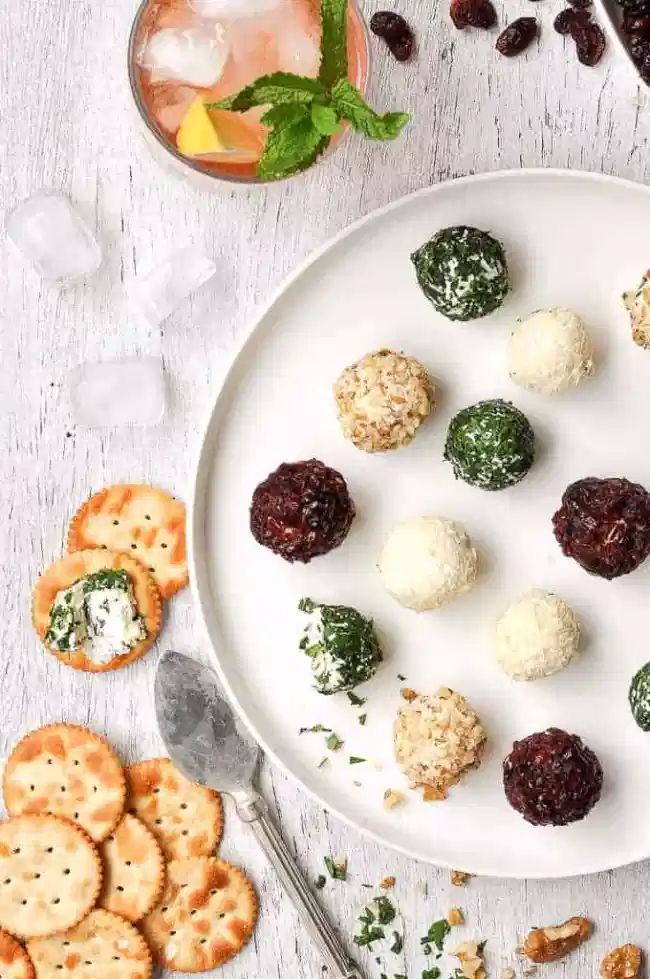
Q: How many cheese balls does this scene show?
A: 13